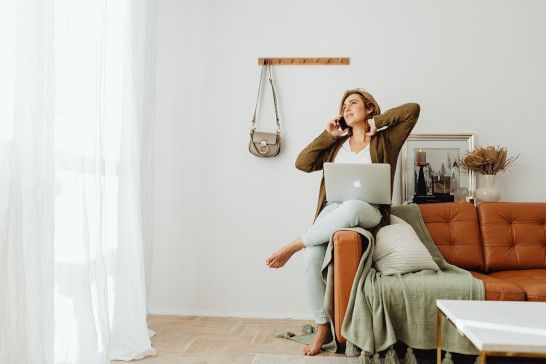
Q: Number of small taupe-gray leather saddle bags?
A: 1